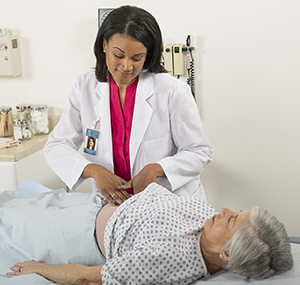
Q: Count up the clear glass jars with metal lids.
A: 4